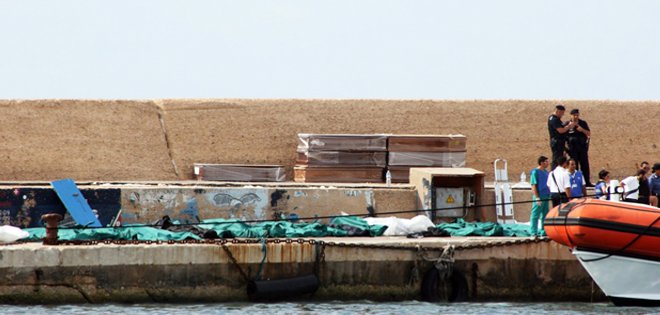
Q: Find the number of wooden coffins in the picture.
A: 7